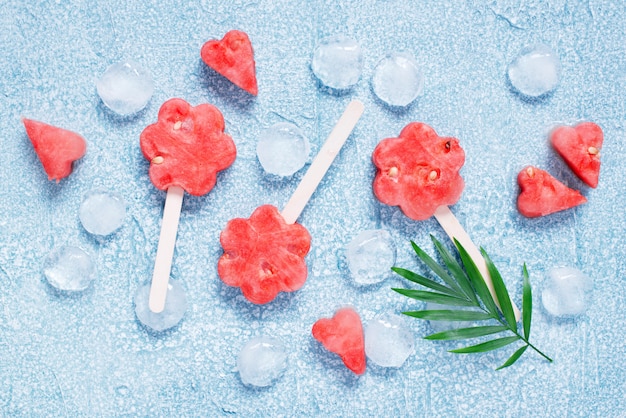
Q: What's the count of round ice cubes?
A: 12